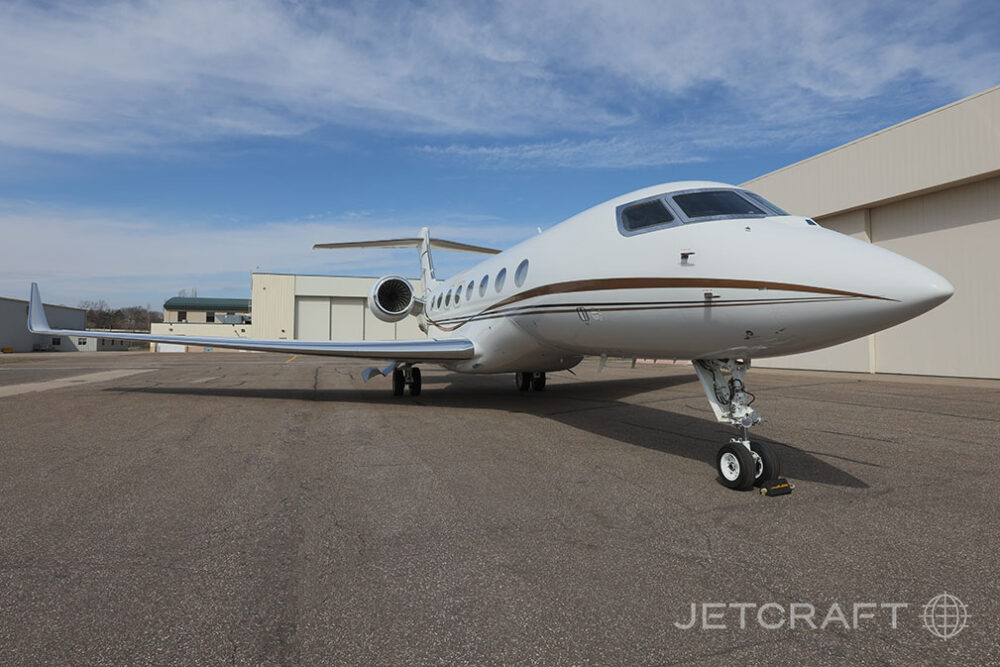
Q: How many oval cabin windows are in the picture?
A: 8